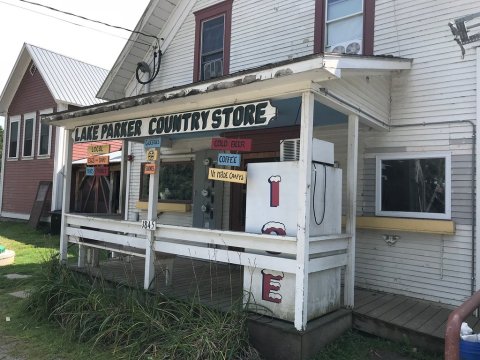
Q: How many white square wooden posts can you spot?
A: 4